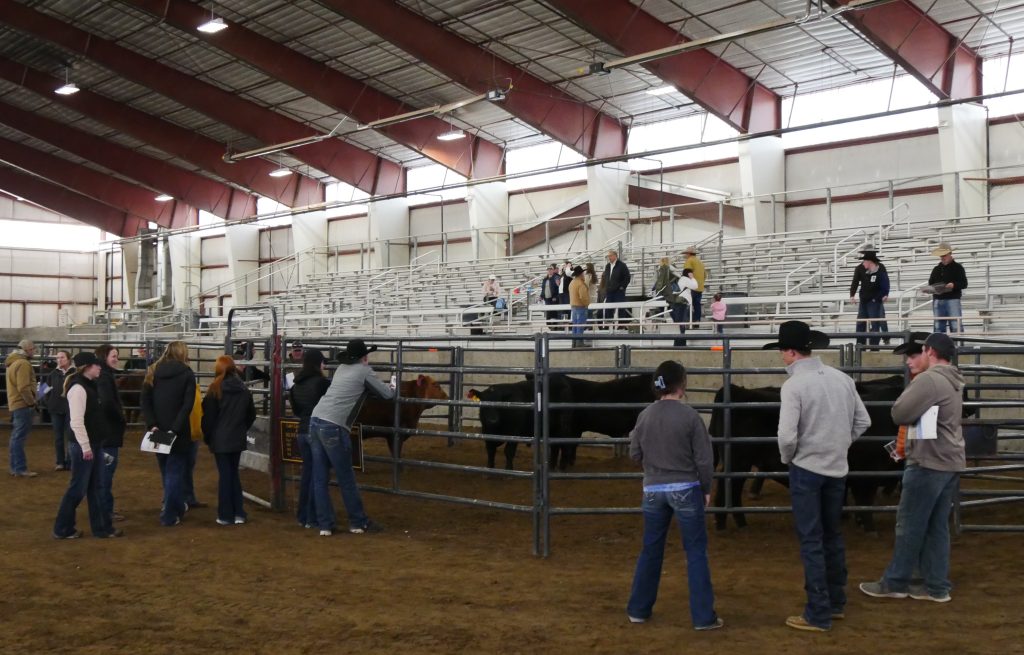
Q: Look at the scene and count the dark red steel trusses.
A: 9